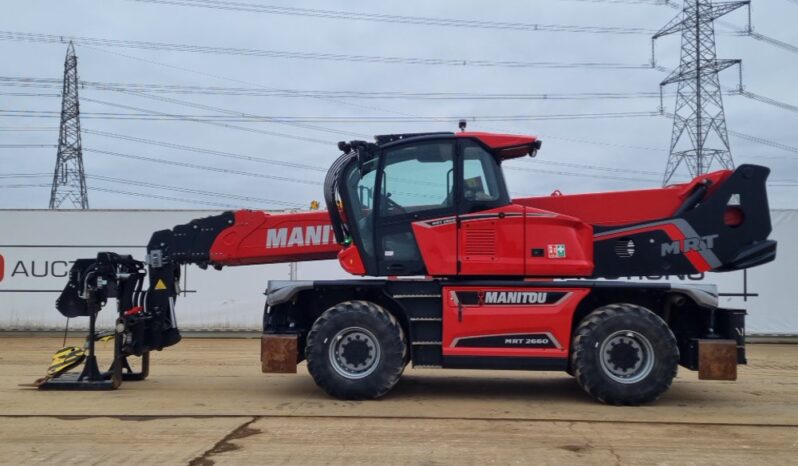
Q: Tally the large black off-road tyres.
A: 2